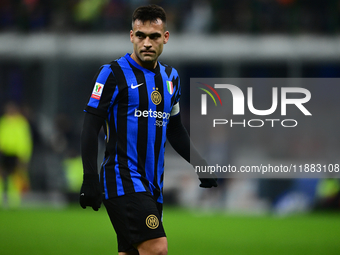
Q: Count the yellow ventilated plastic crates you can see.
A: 0